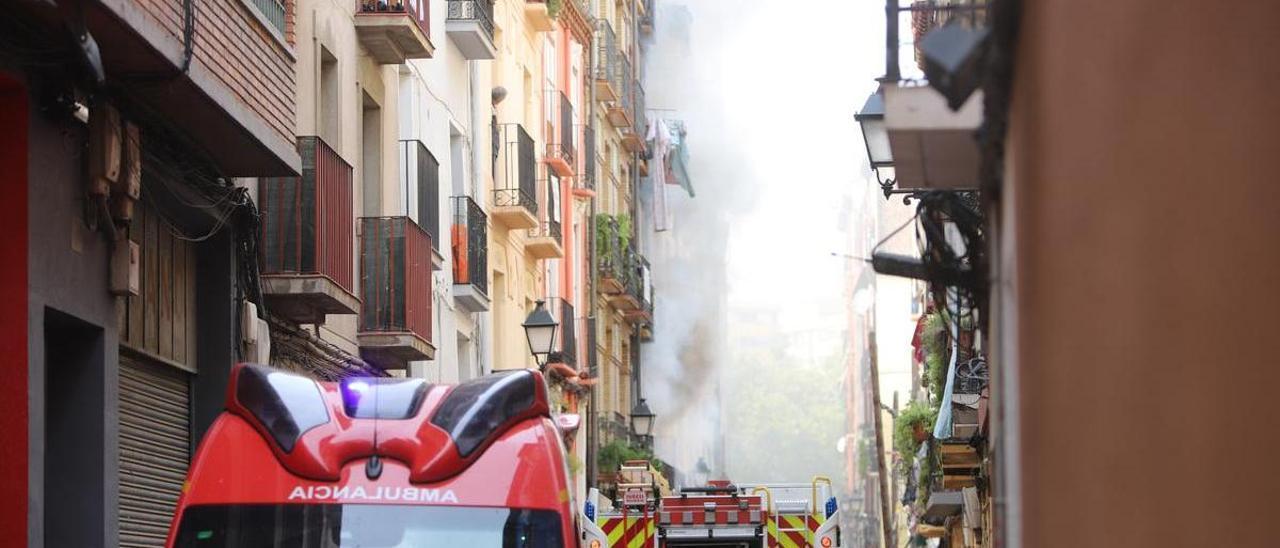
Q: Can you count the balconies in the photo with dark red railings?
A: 3